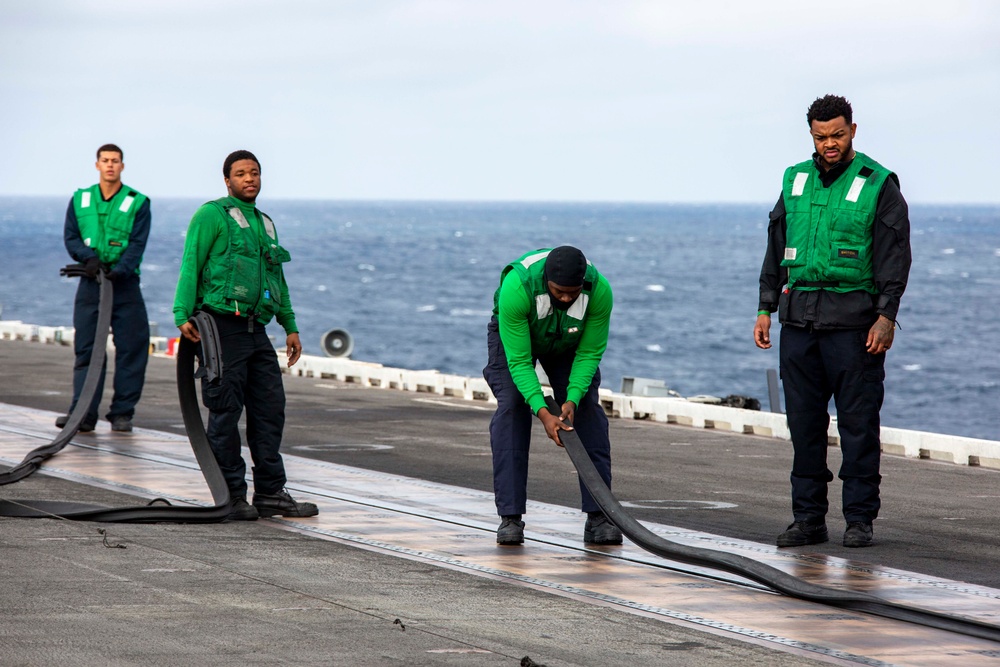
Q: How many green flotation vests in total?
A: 4